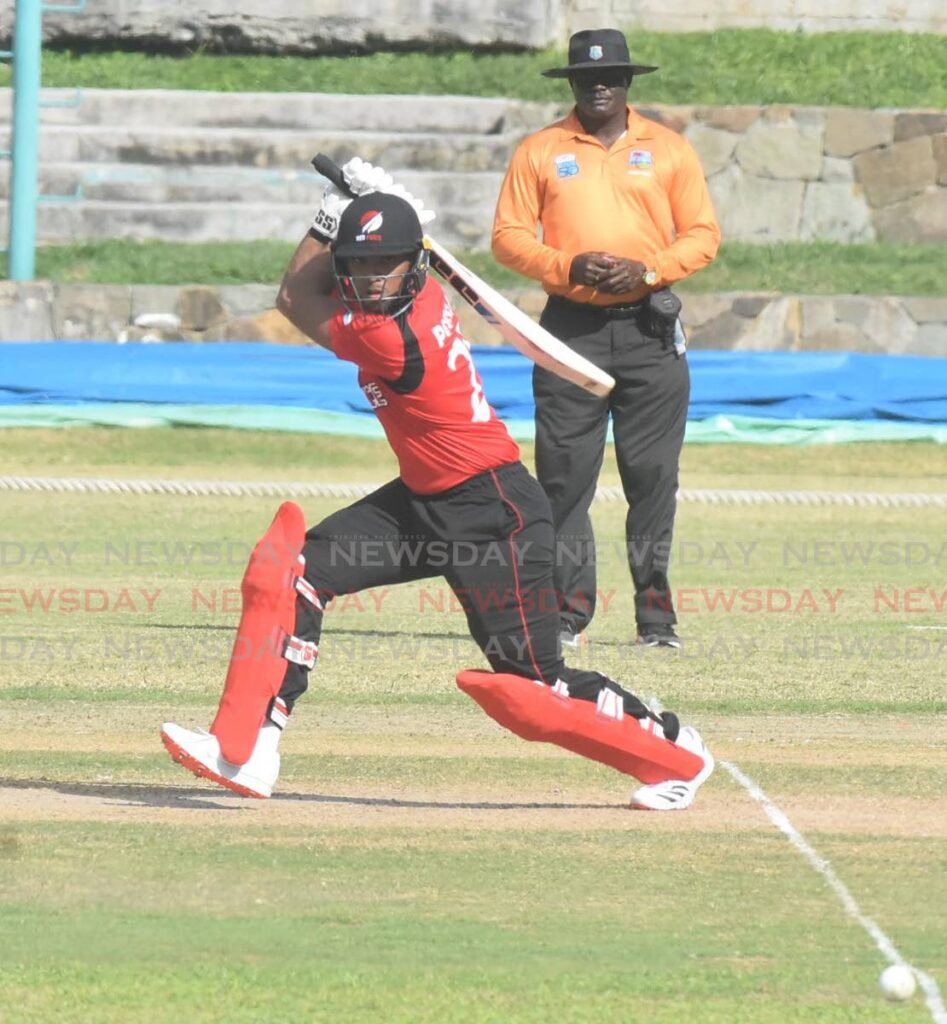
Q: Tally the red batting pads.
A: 2